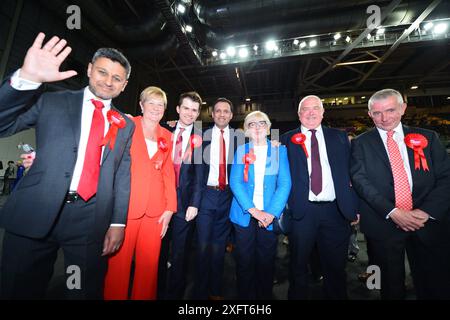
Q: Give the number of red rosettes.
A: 6